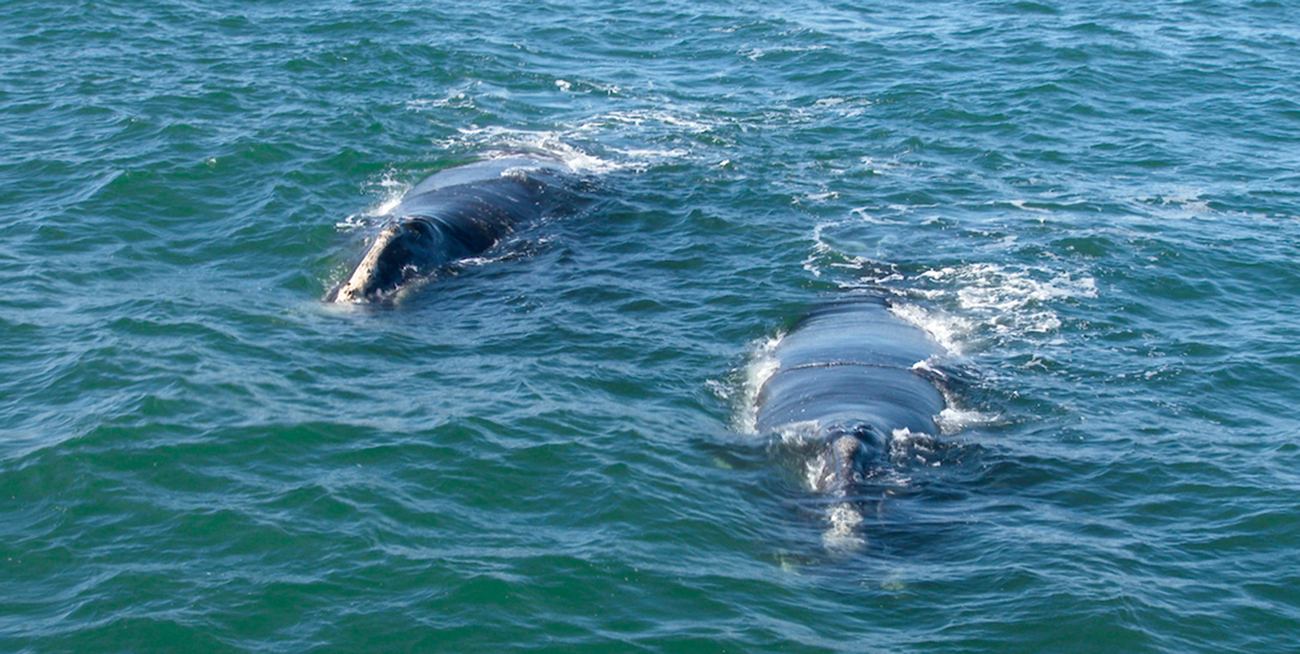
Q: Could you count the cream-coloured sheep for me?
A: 0